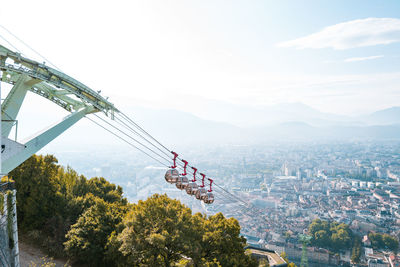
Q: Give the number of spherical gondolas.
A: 5